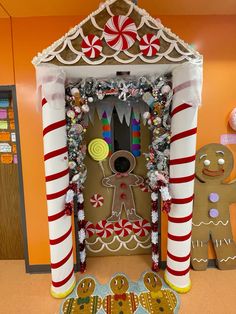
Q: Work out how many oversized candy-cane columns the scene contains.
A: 2